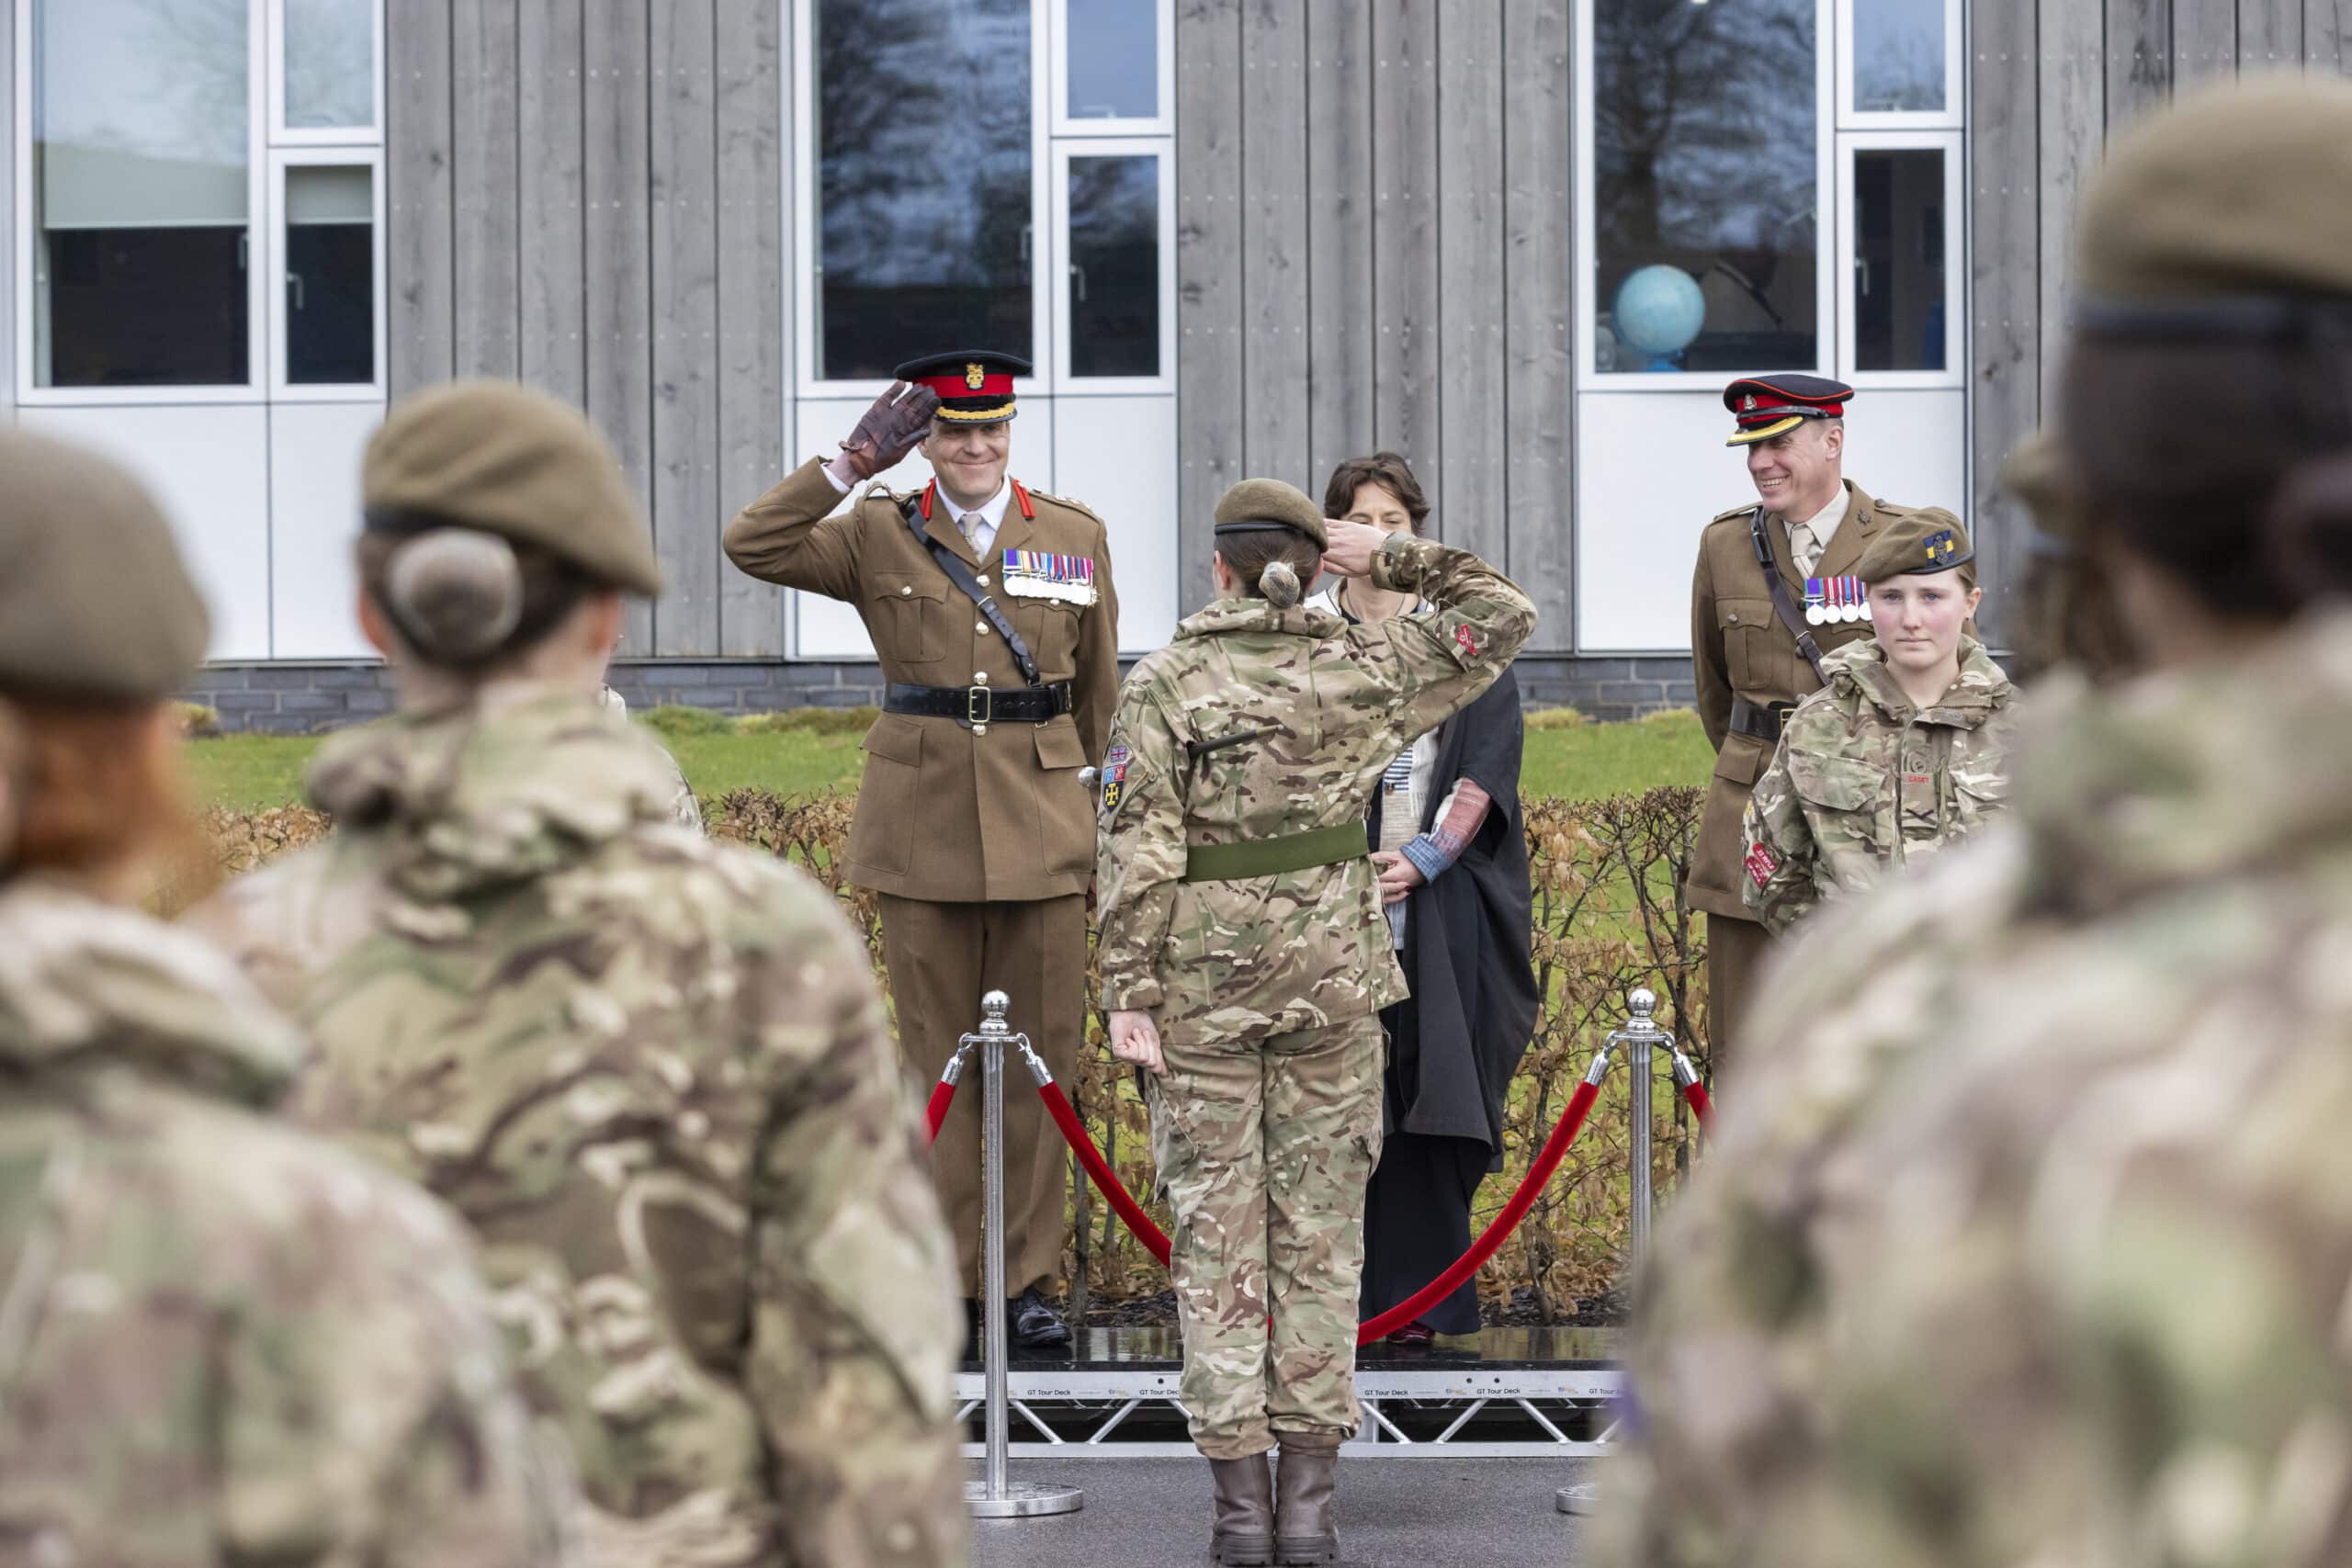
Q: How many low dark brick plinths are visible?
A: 1